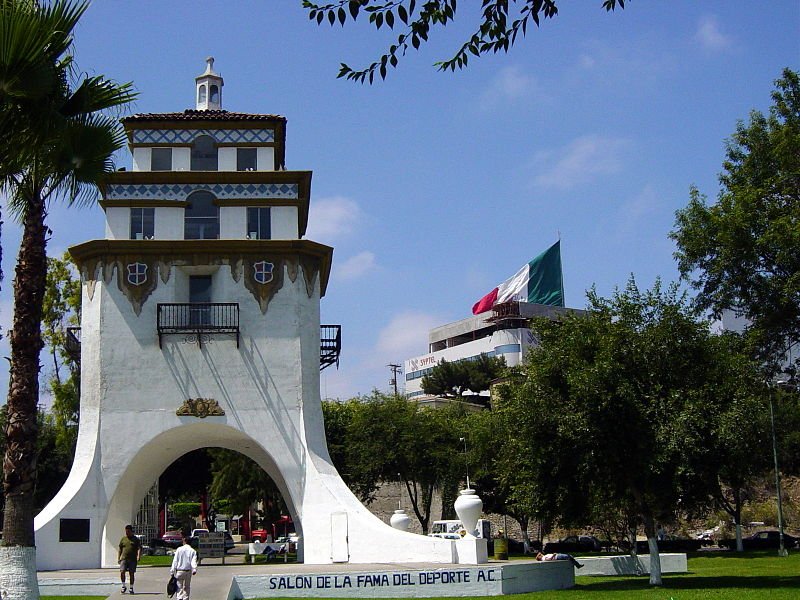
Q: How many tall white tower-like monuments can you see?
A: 1